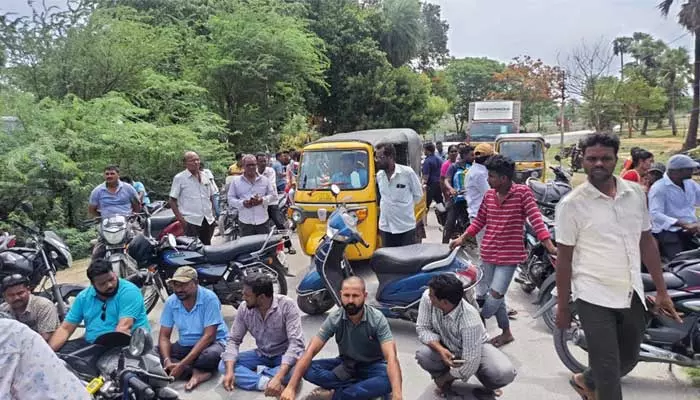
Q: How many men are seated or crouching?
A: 6